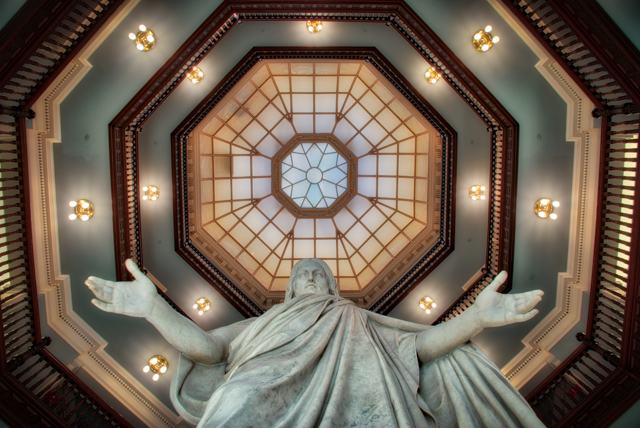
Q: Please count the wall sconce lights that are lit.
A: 12